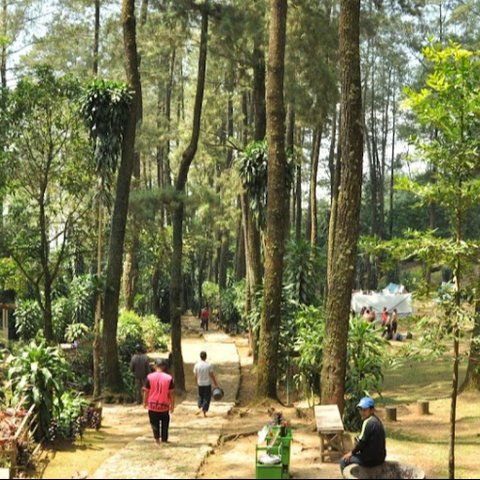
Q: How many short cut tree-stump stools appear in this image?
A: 2